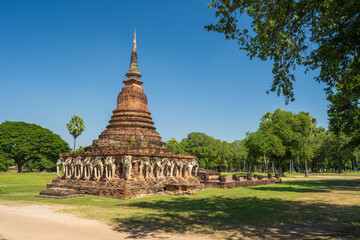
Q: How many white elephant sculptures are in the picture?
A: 13